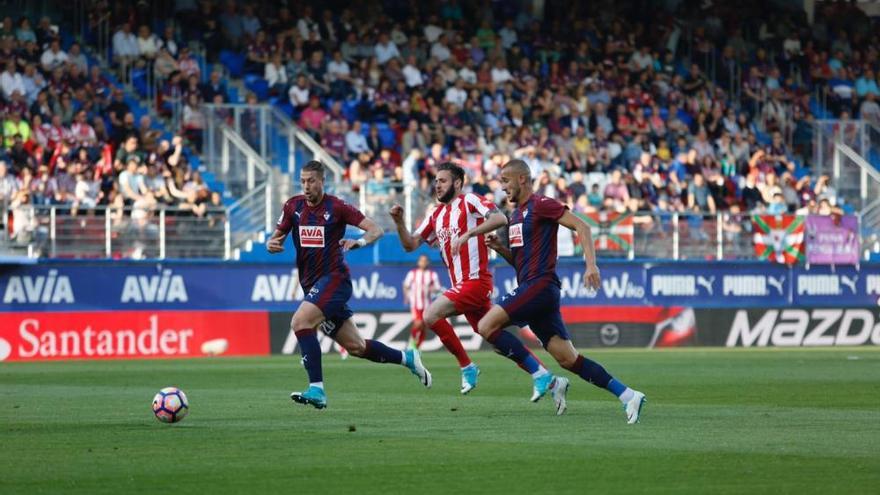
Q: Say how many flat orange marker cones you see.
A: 0